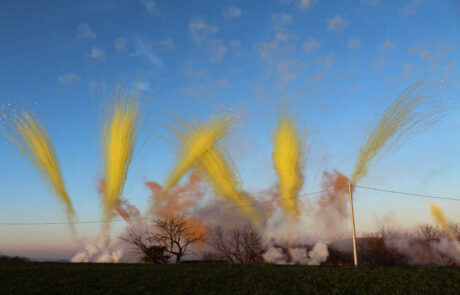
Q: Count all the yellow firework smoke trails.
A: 7